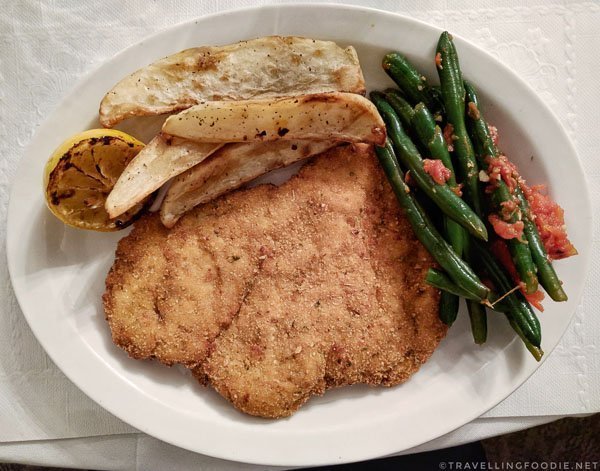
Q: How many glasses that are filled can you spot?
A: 0